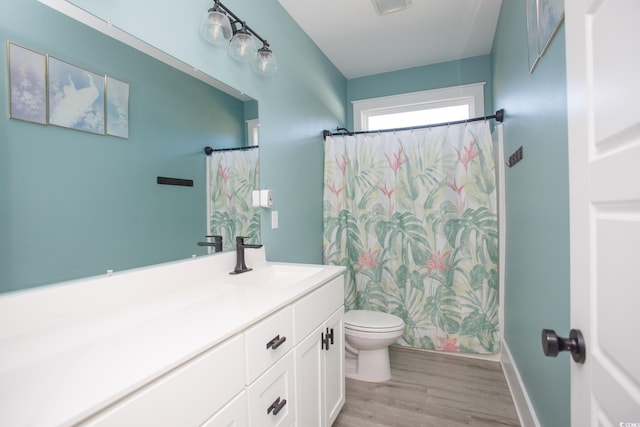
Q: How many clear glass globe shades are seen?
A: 3